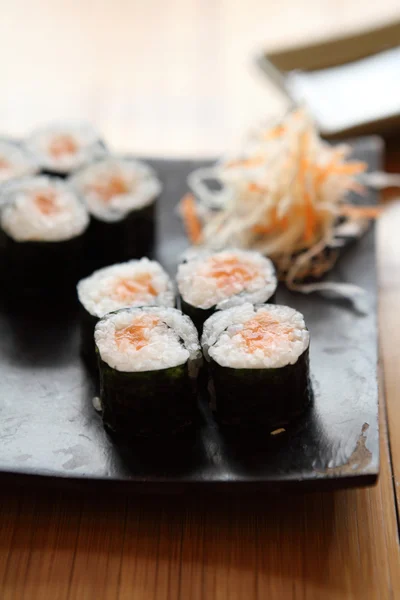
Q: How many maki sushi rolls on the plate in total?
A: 8